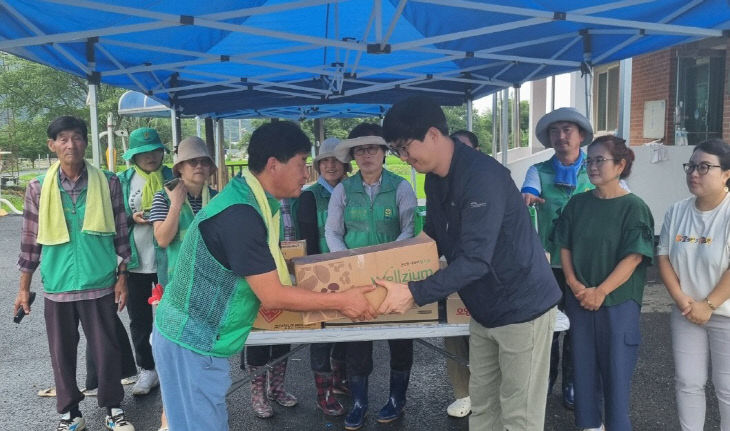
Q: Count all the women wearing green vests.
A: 4